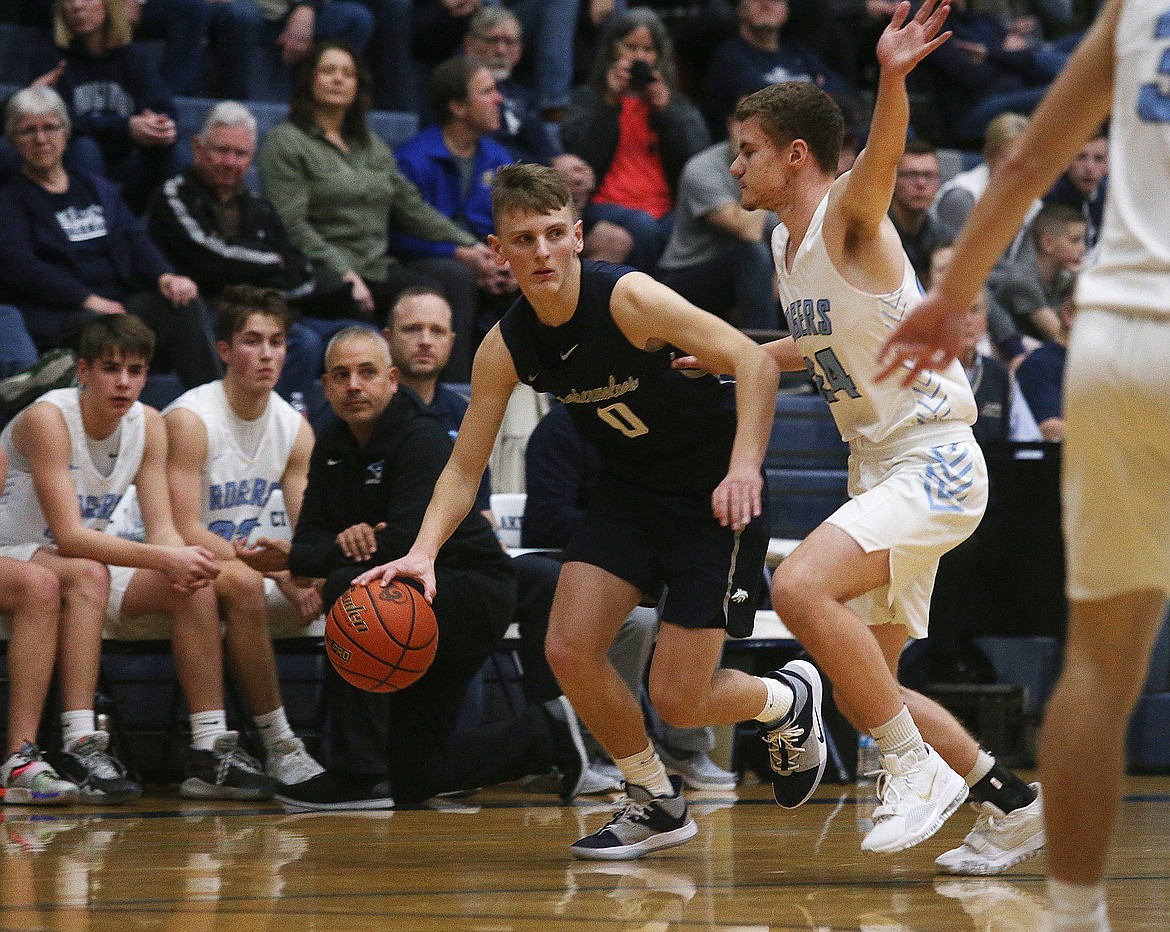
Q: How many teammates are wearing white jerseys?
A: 4